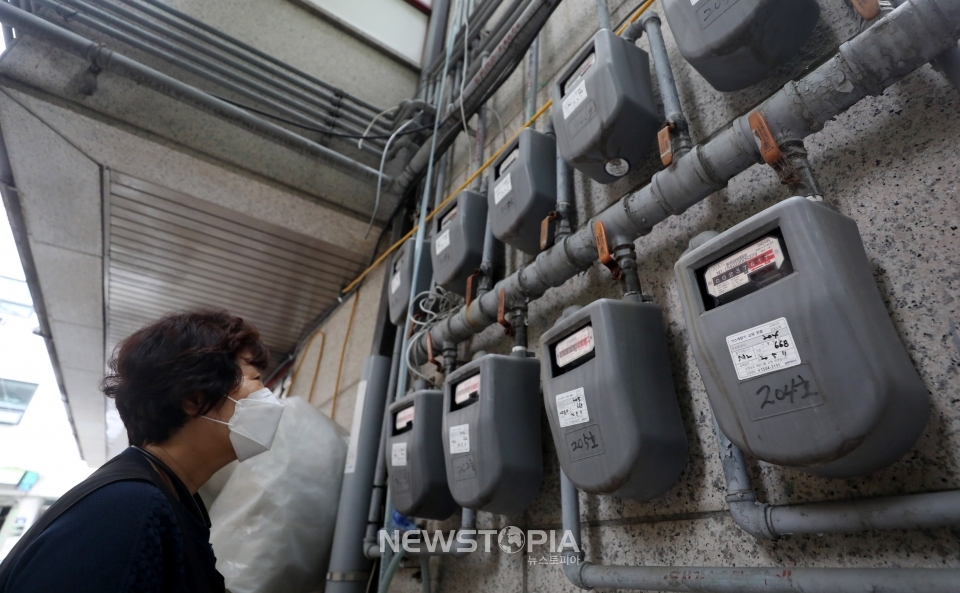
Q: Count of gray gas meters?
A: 9